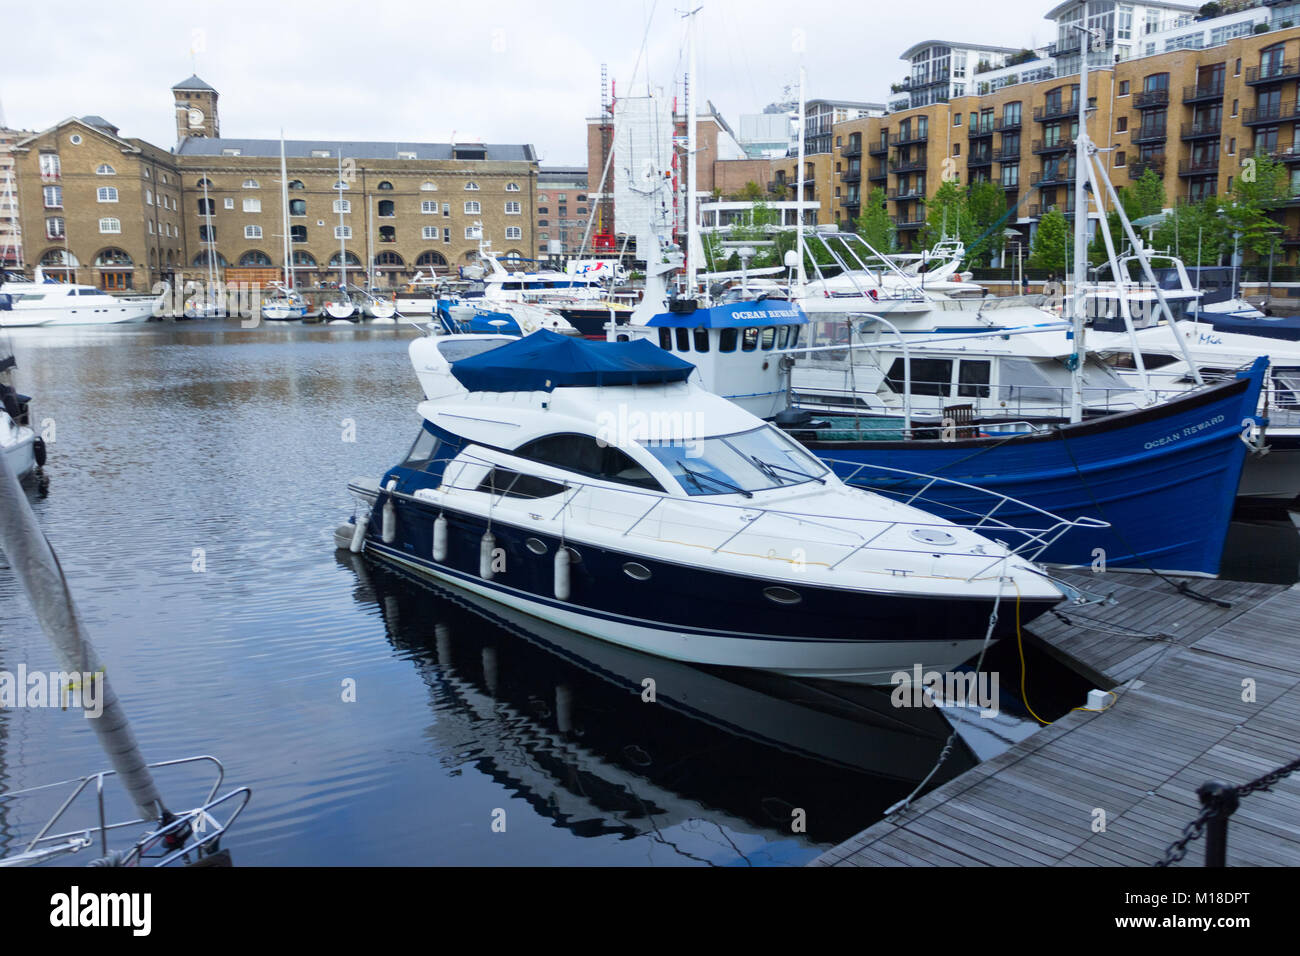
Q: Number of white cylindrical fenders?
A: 5